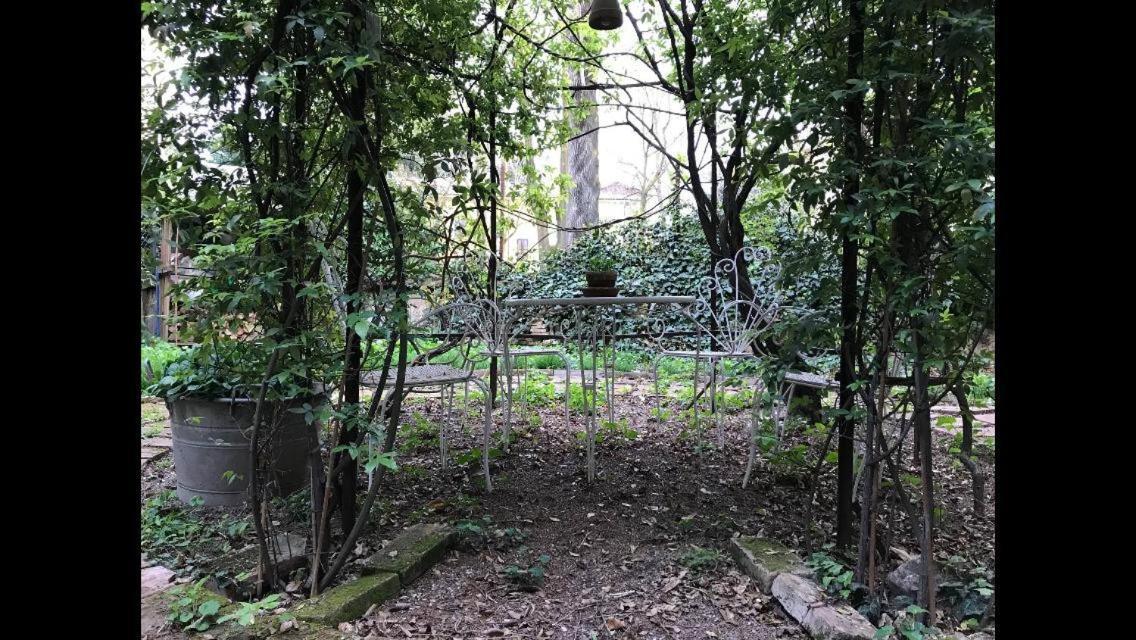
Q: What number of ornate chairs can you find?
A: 4